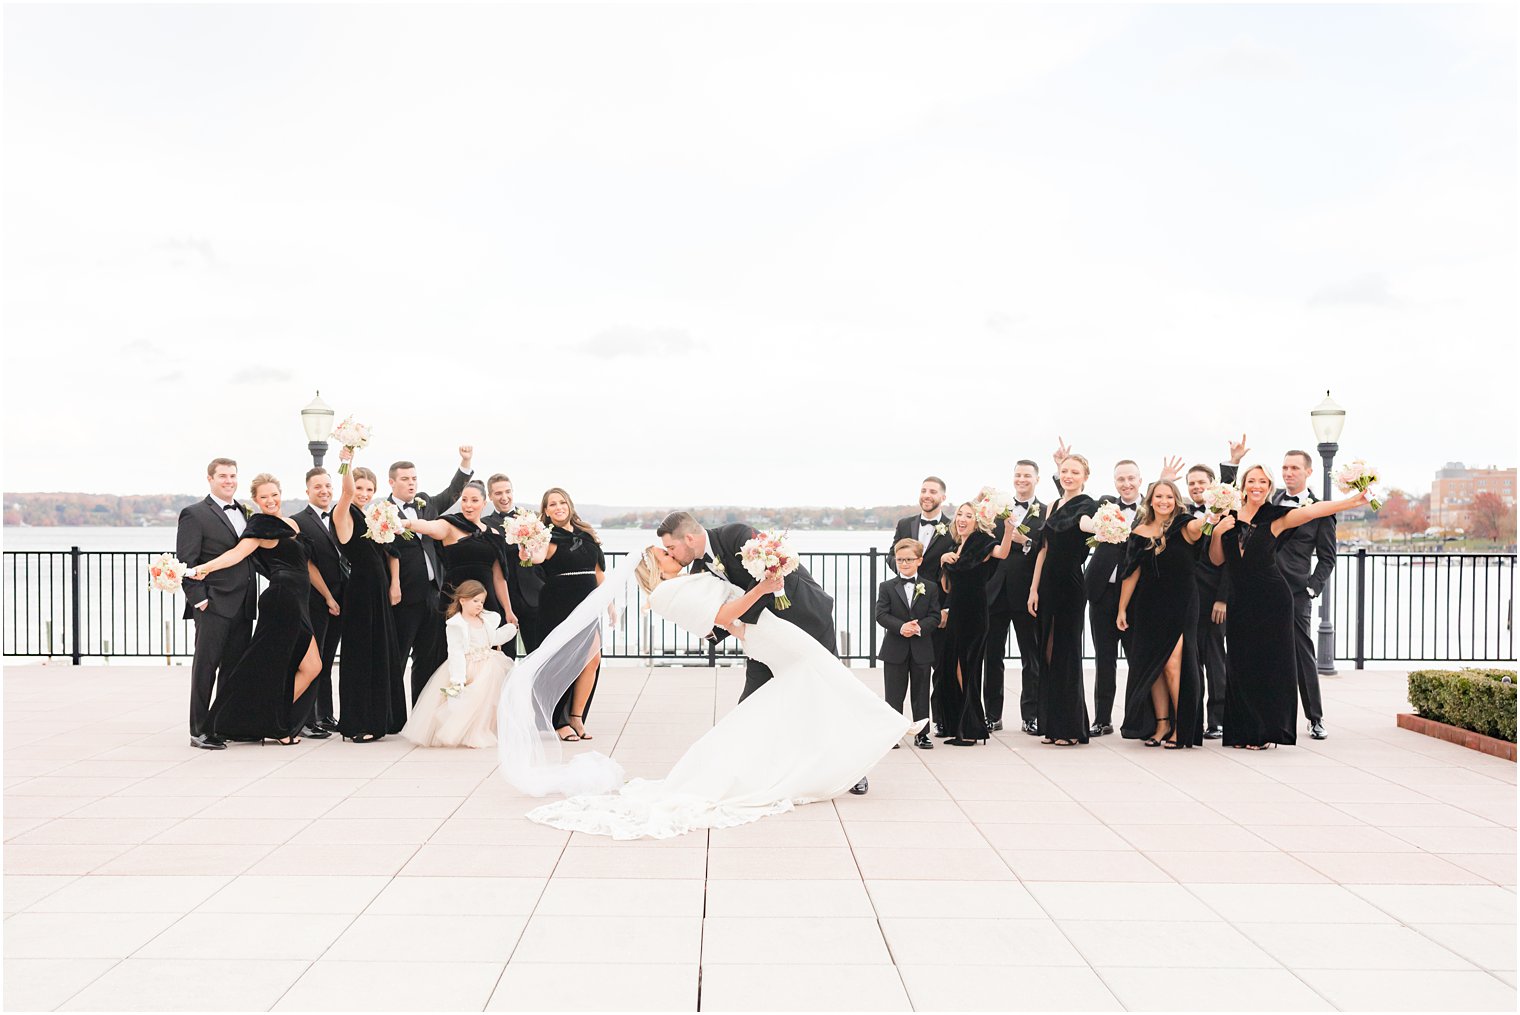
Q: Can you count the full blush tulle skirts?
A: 1